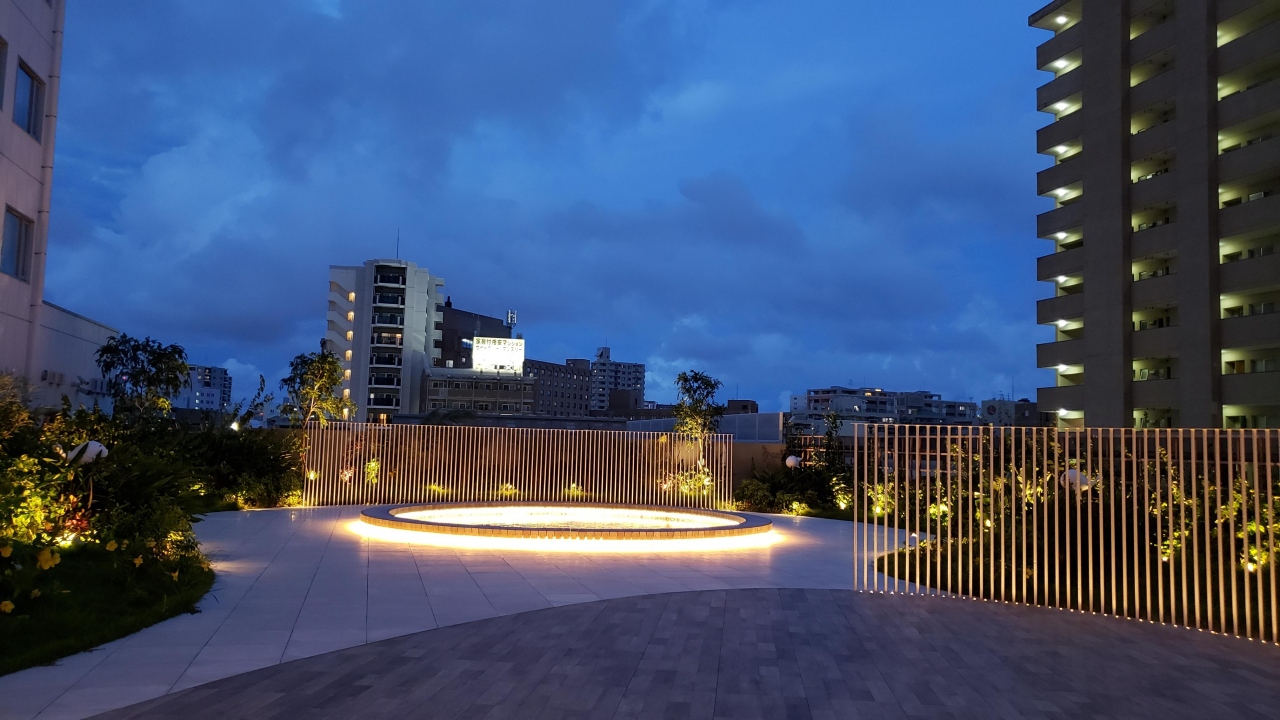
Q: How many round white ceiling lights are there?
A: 10